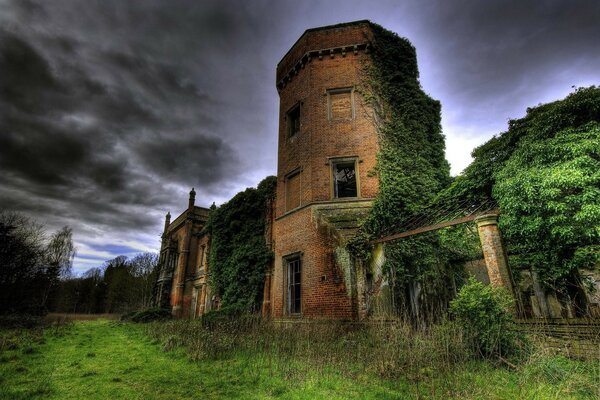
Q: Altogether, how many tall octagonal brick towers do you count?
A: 1